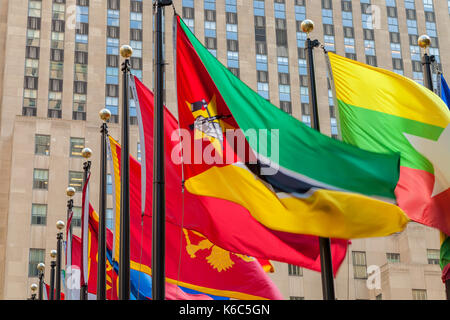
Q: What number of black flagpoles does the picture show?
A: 11